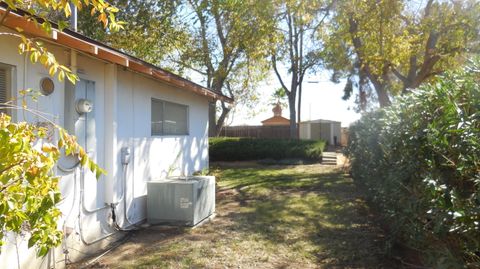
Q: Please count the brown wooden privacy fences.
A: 1